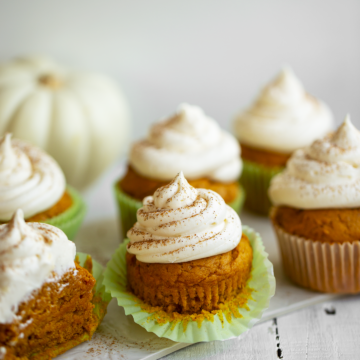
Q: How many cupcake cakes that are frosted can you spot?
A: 6